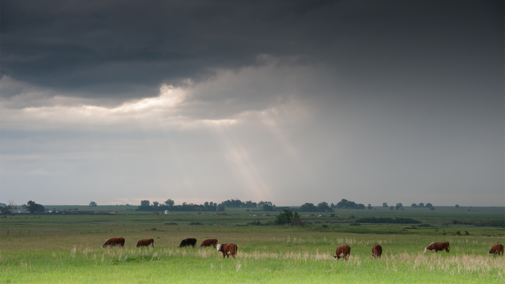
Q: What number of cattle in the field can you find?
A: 9